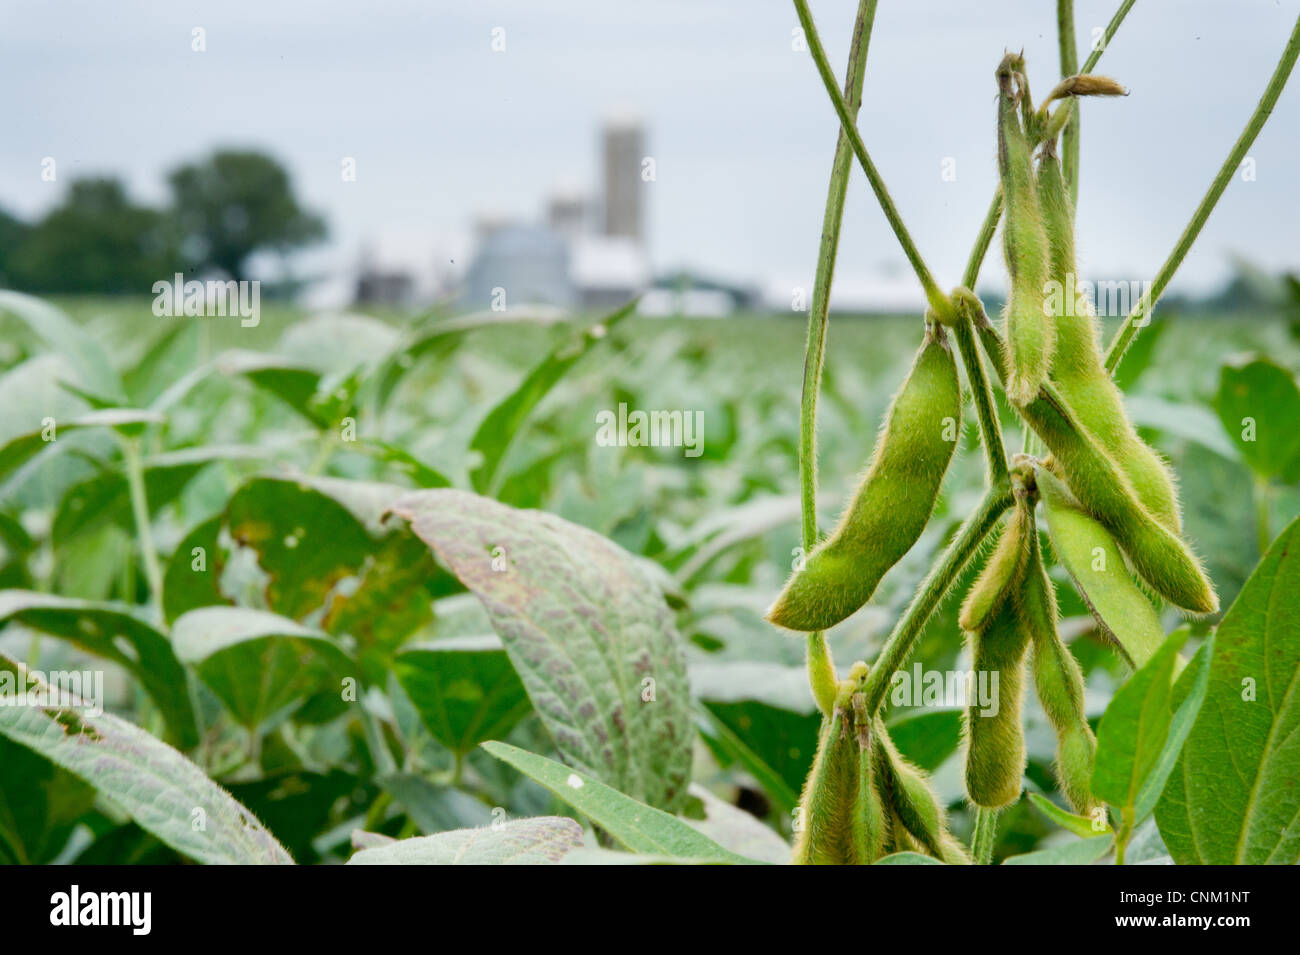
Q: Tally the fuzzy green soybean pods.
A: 11